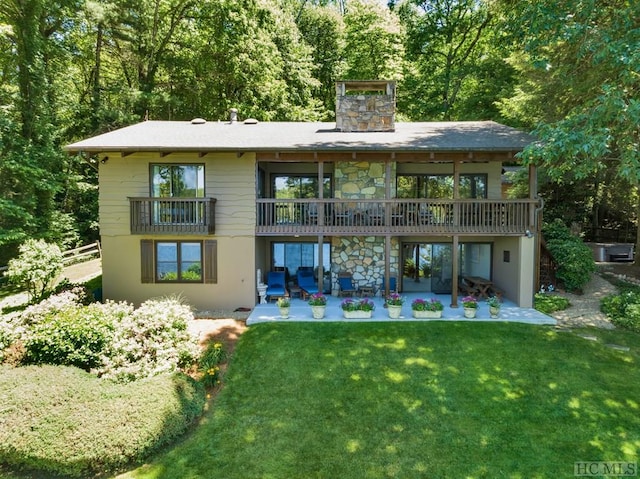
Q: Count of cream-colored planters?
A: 7